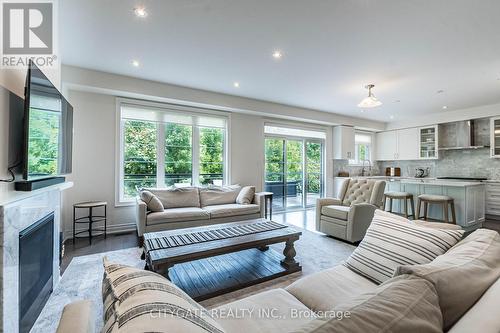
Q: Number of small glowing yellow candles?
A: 0